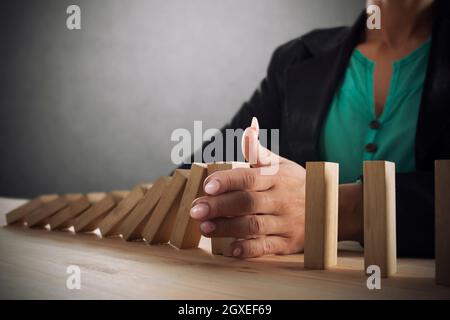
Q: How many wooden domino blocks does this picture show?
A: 12